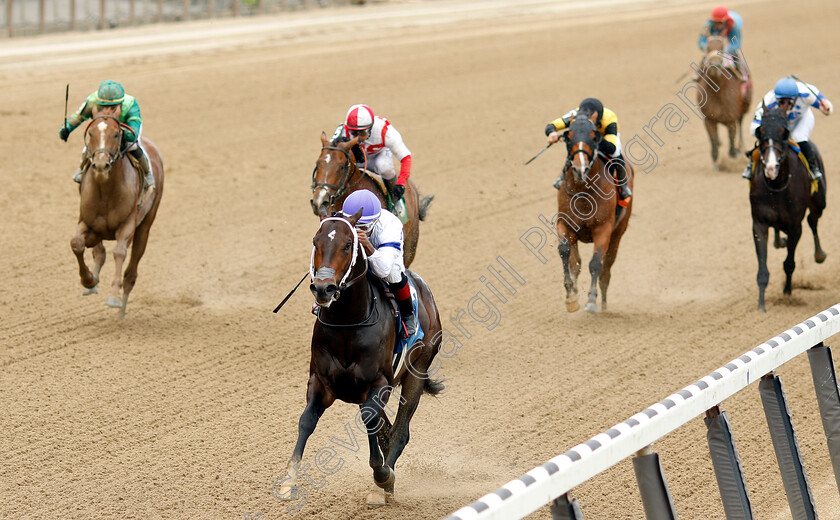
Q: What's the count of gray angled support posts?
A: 5